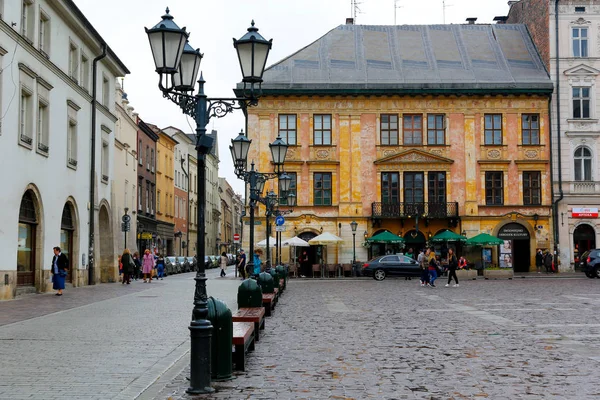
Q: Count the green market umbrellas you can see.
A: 3